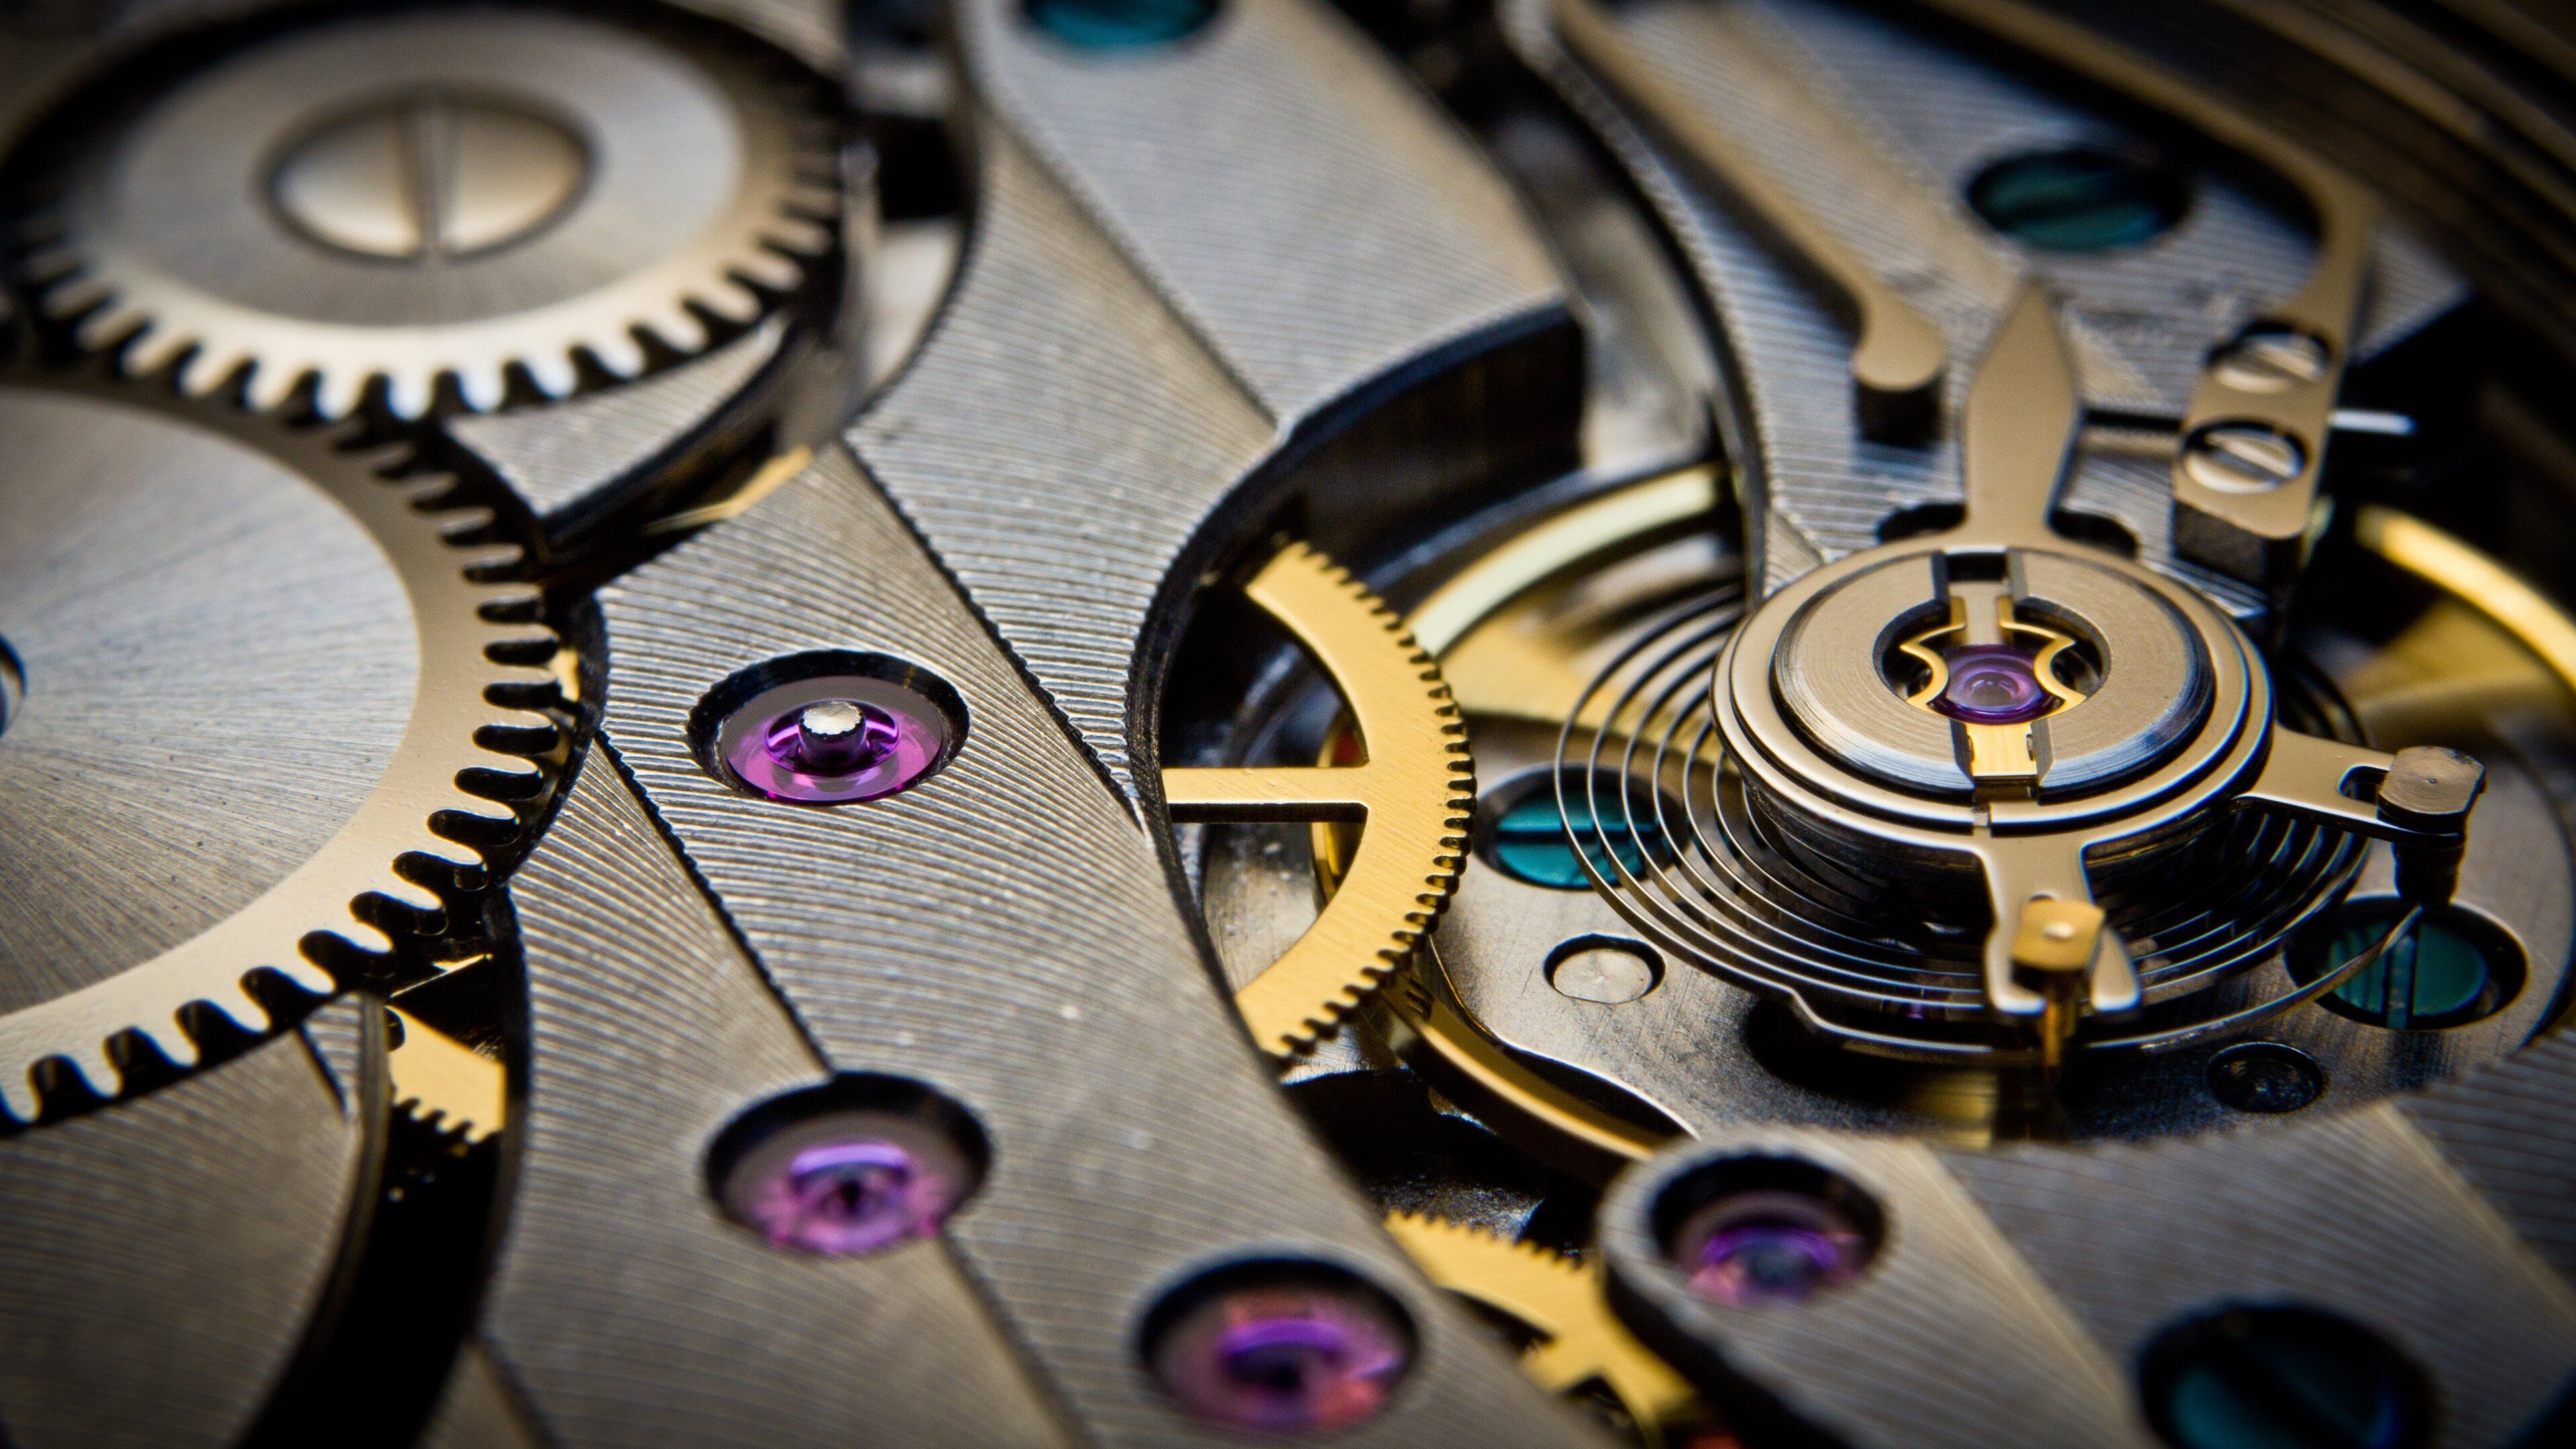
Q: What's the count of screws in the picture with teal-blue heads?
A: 5